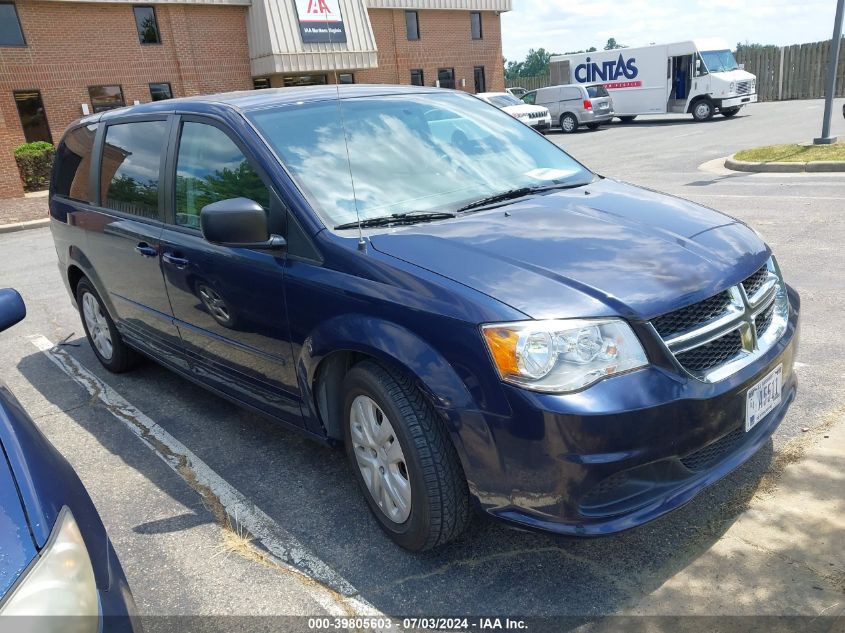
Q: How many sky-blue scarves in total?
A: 0